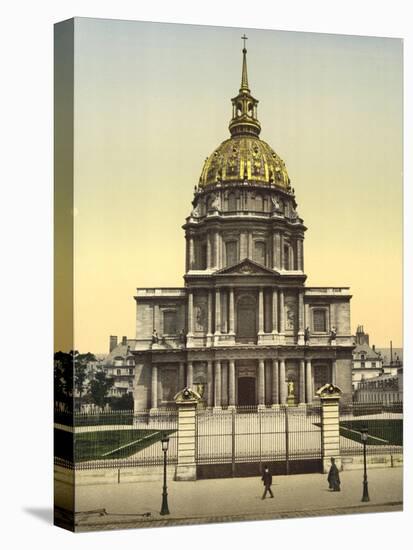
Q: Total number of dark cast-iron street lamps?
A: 2